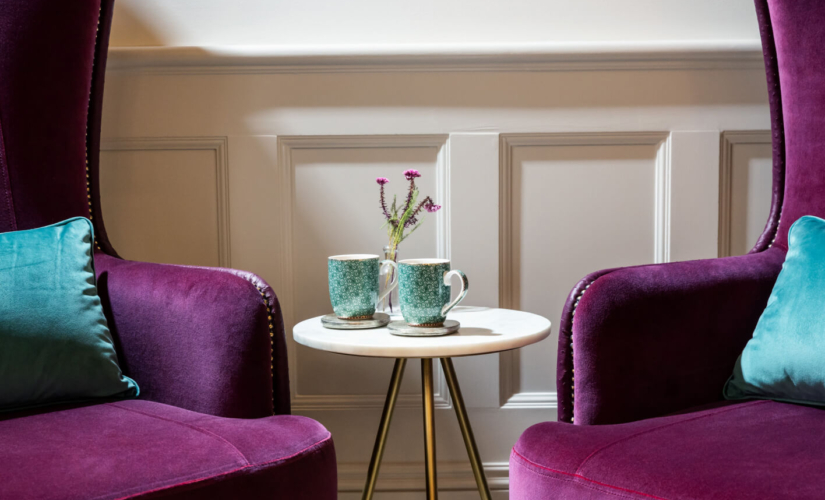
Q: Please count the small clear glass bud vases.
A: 1